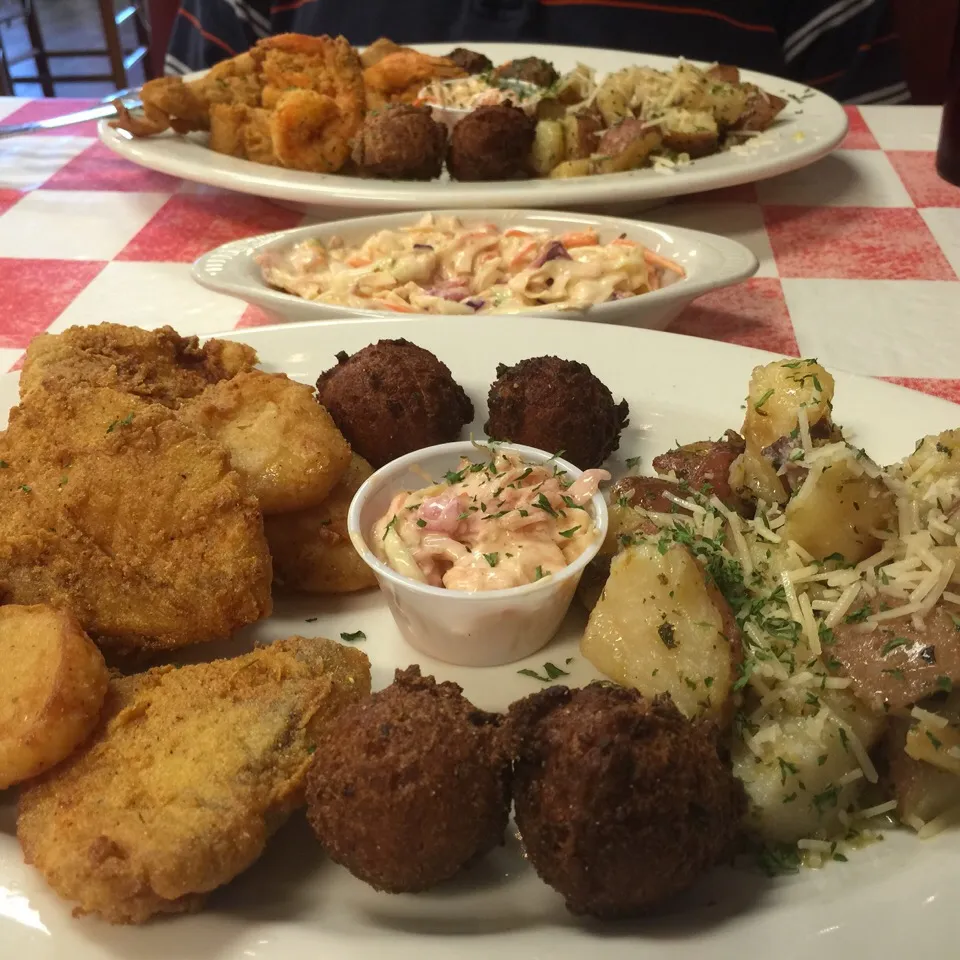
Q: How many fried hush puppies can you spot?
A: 8